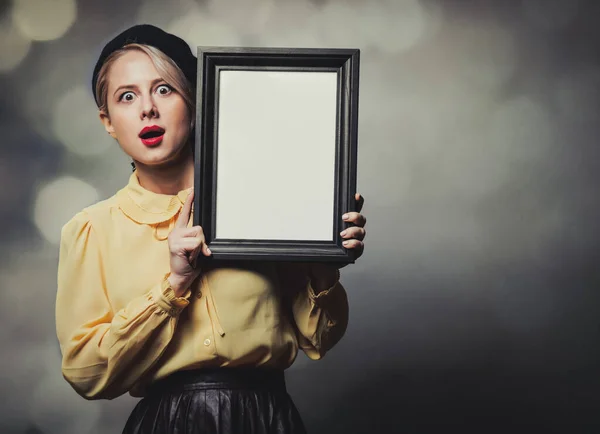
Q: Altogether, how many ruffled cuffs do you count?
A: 2